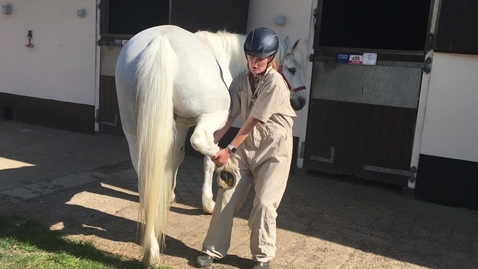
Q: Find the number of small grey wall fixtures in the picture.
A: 3